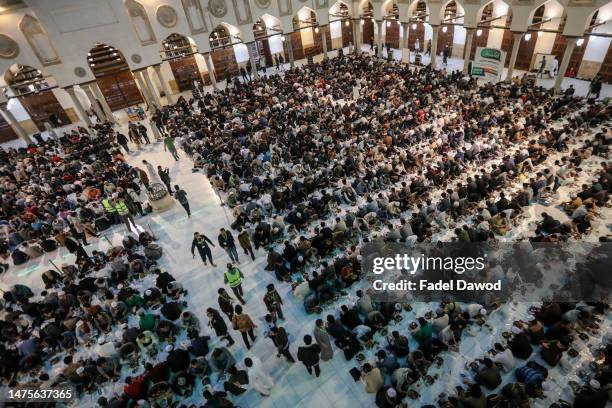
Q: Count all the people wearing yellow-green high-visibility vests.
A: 3